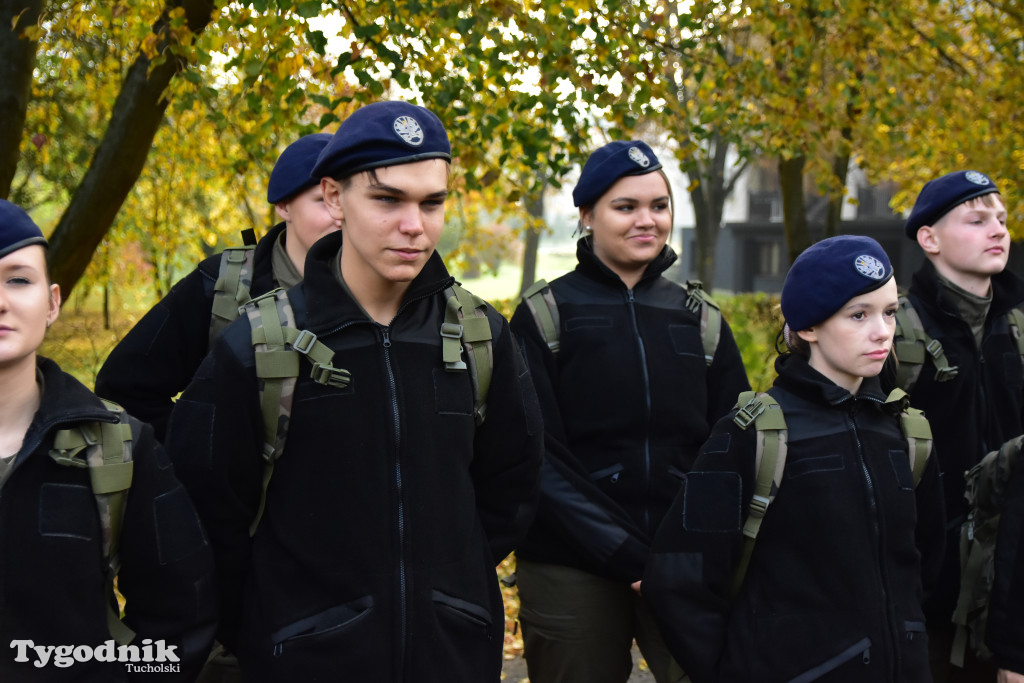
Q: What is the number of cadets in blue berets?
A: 6